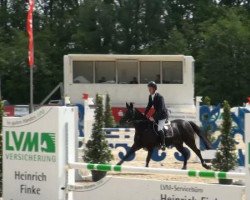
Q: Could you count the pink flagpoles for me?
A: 0